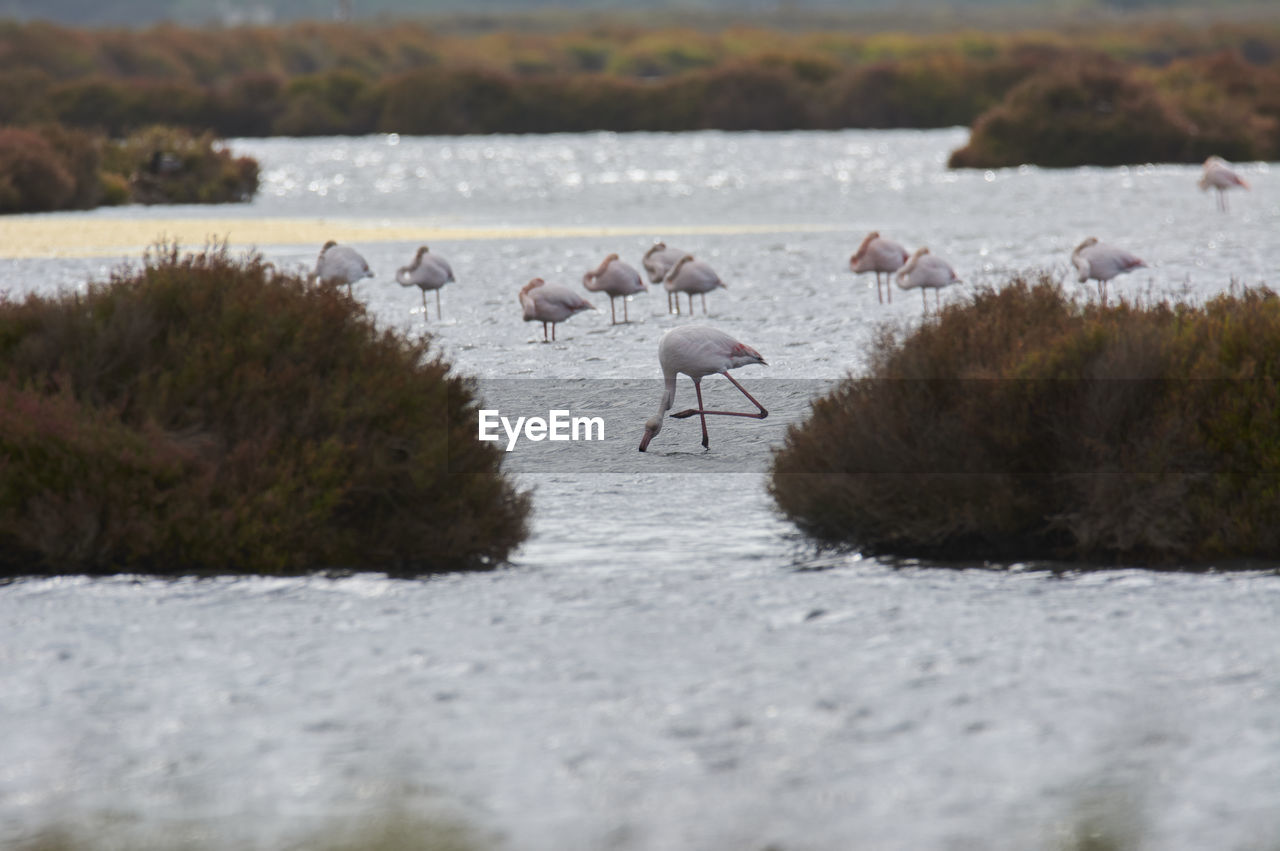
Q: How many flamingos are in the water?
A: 11